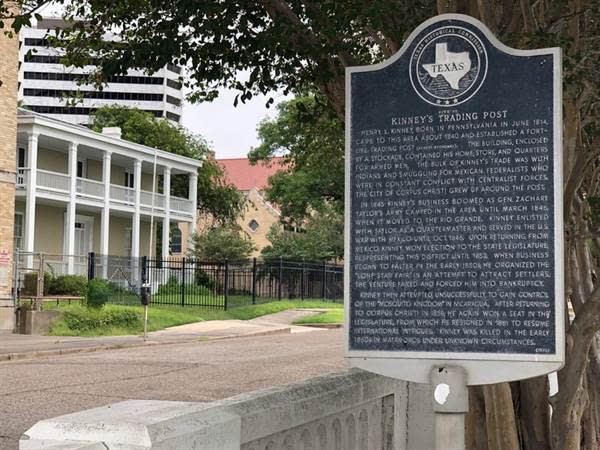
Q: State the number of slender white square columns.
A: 6